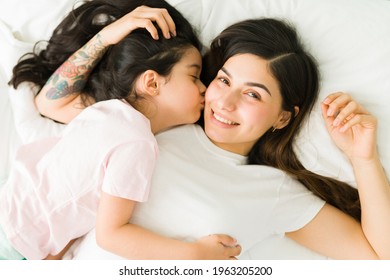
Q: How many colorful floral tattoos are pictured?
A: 1